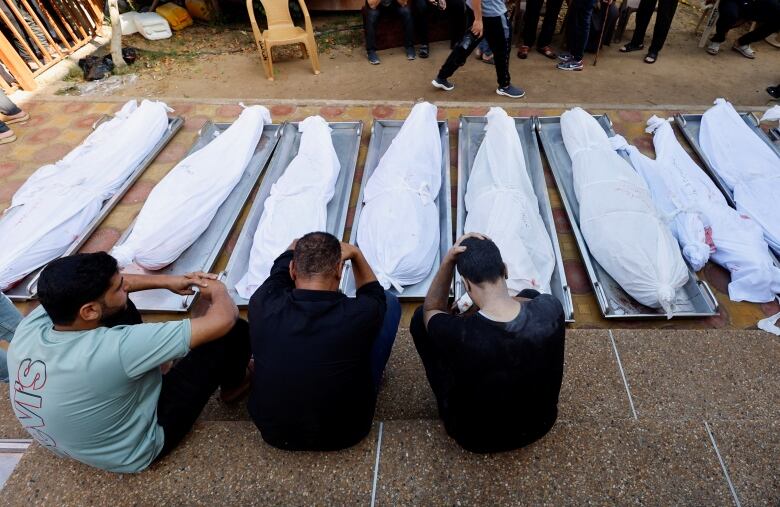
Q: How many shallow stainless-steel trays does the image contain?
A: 7